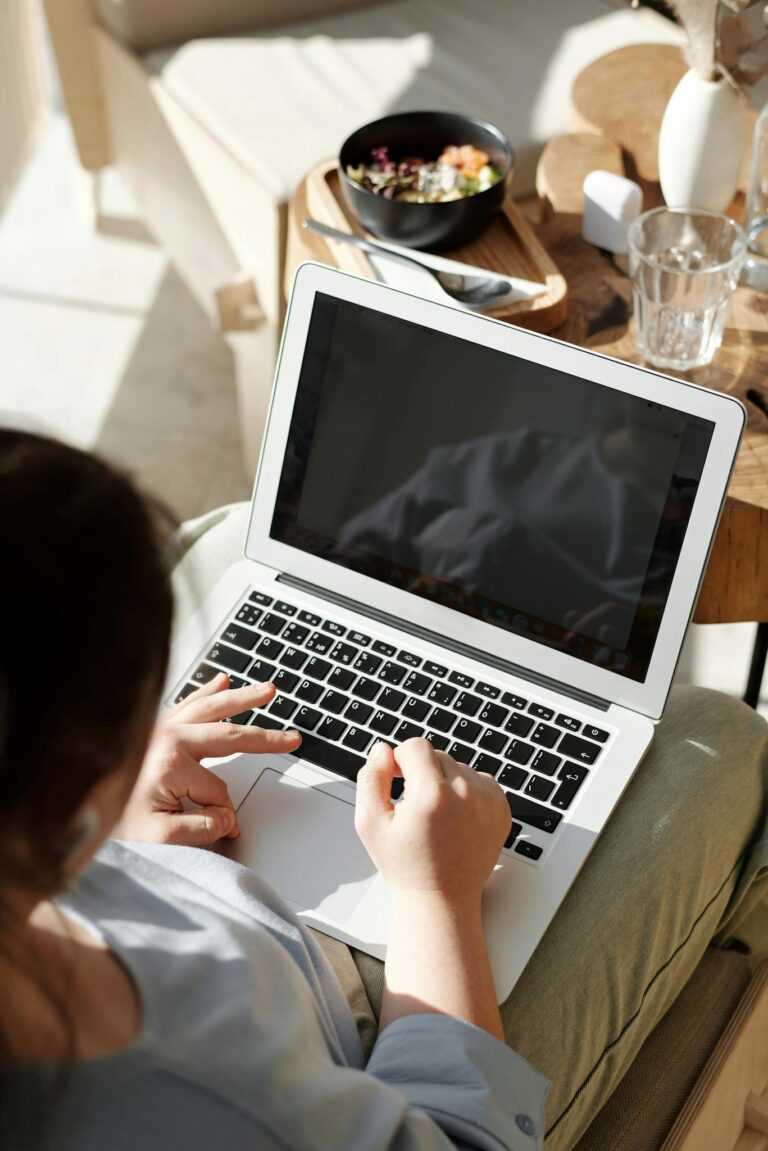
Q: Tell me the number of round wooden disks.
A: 2